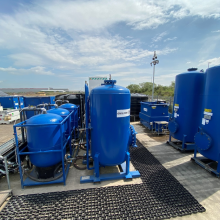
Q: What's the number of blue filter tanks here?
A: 6